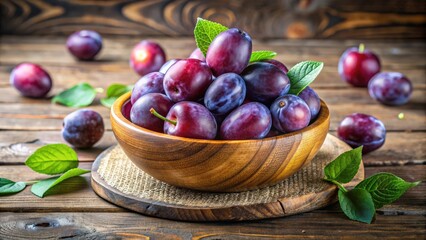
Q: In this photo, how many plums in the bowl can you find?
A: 14